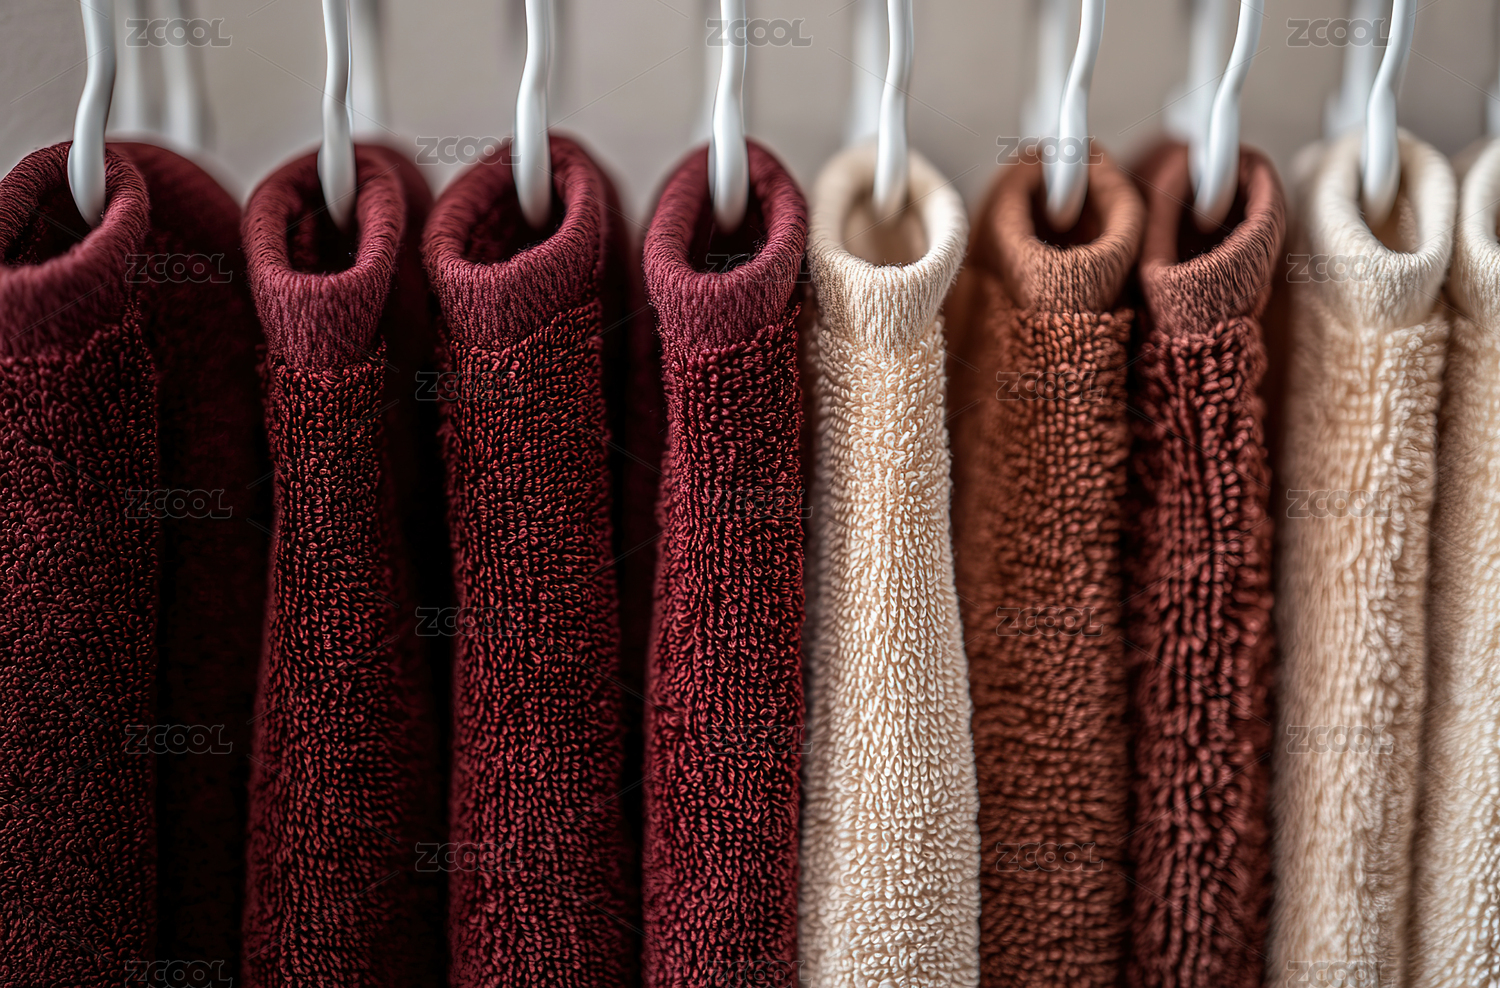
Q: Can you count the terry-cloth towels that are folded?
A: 9